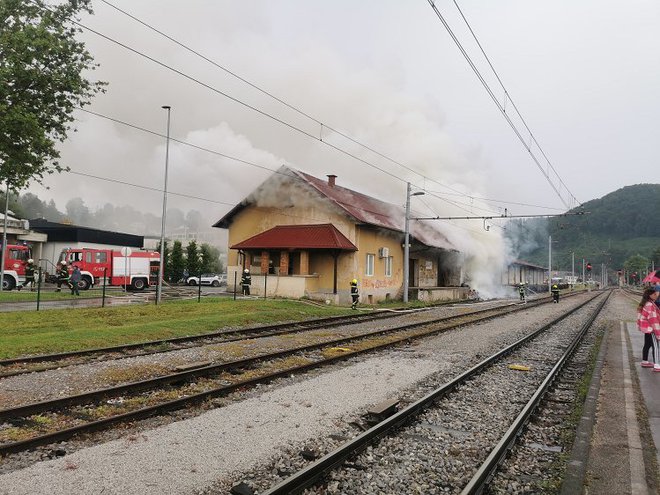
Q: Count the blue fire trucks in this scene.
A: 0